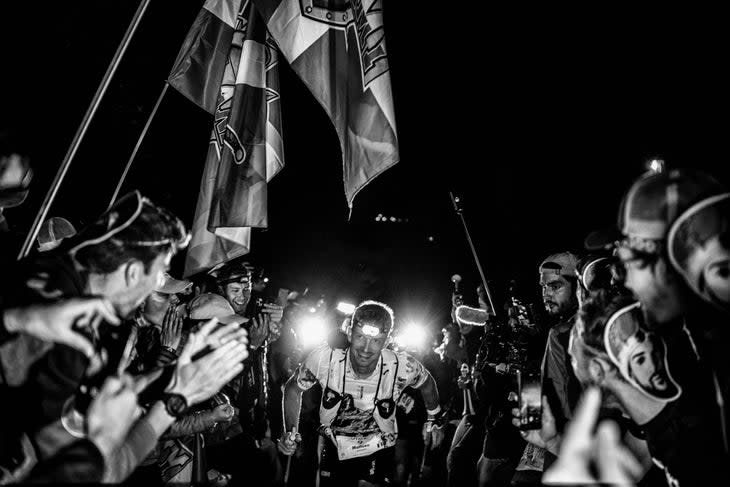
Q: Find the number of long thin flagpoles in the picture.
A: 2